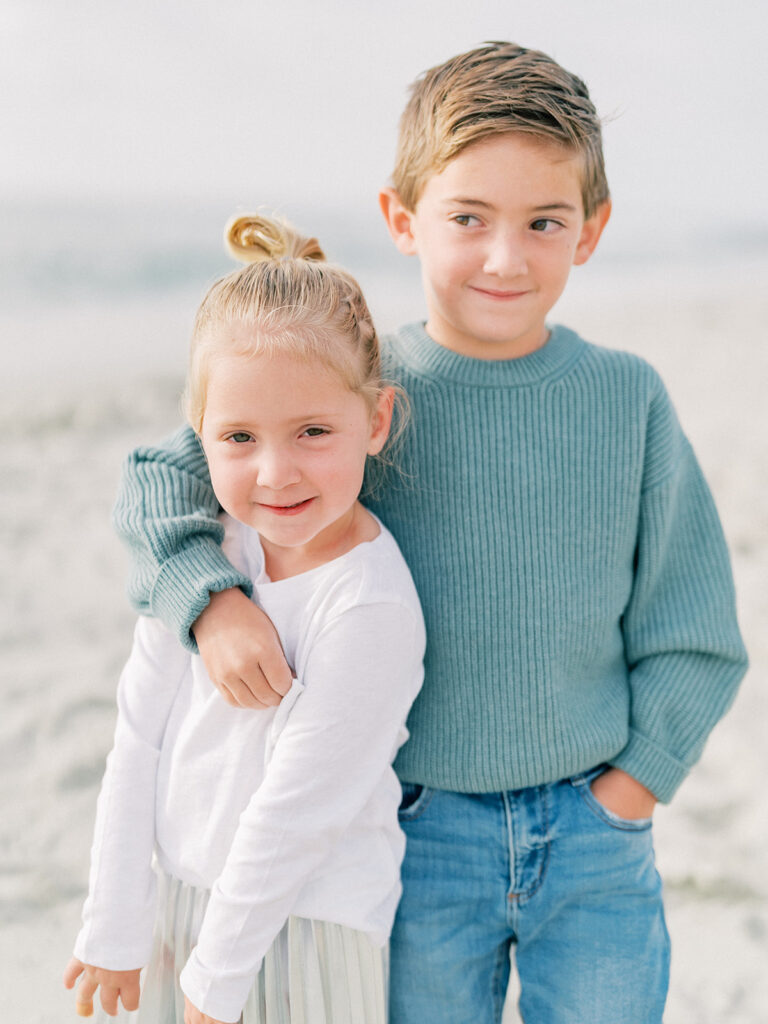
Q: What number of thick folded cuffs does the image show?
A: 2